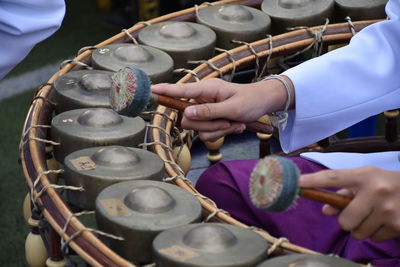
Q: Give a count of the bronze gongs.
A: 11